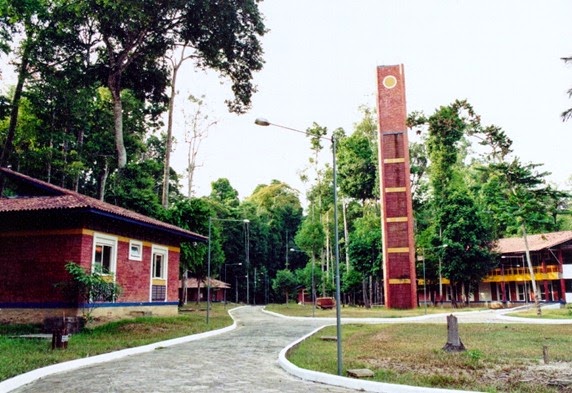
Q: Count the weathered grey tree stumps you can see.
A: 1